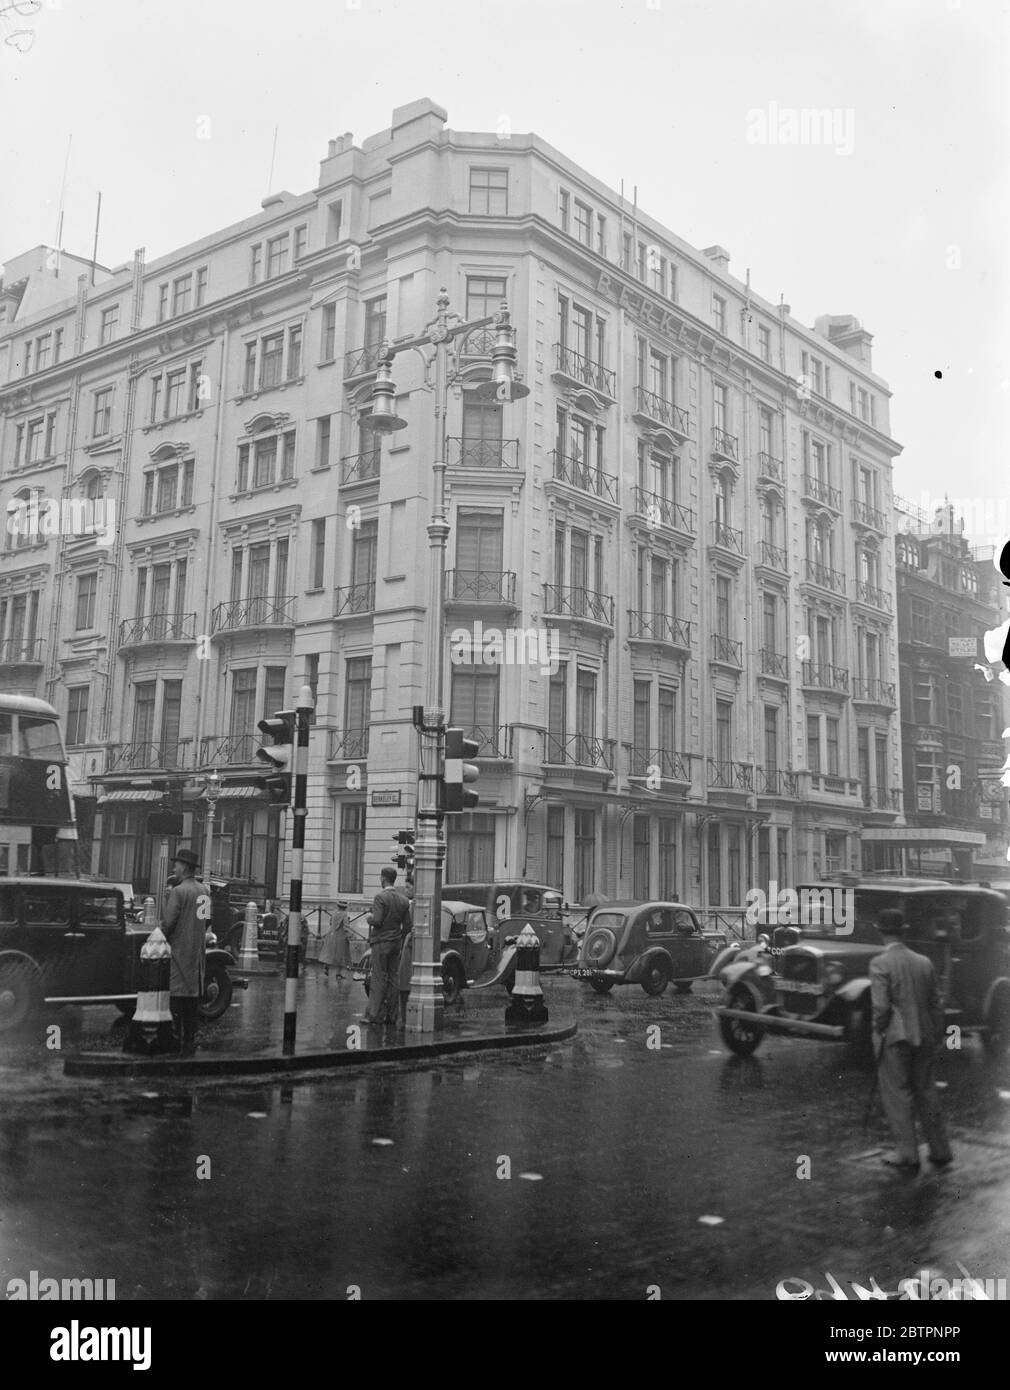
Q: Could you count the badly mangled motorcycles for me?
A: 0